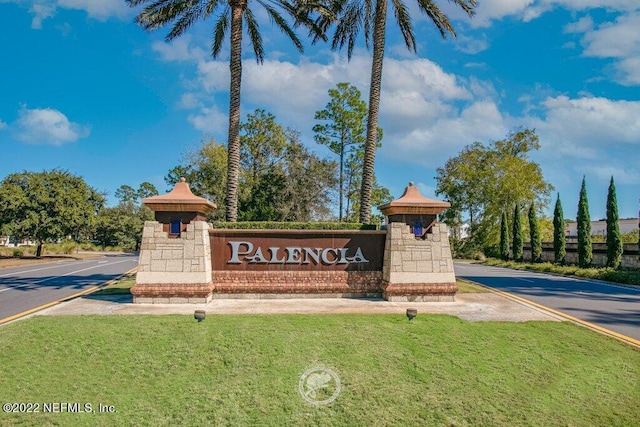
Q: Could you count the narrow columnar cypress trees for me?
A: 6